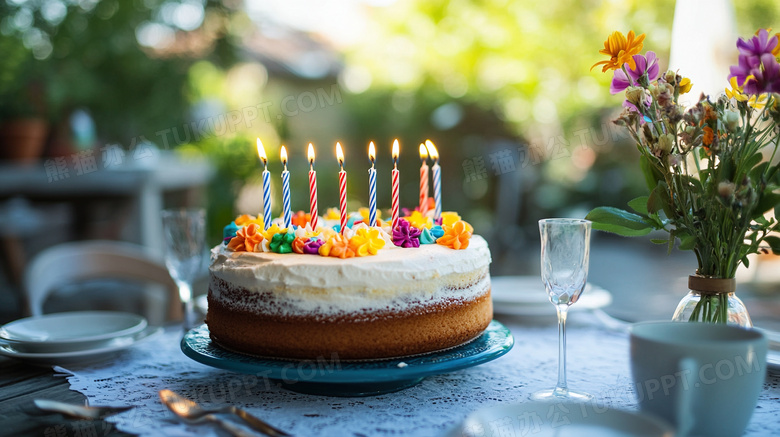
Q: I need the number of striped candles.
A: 8